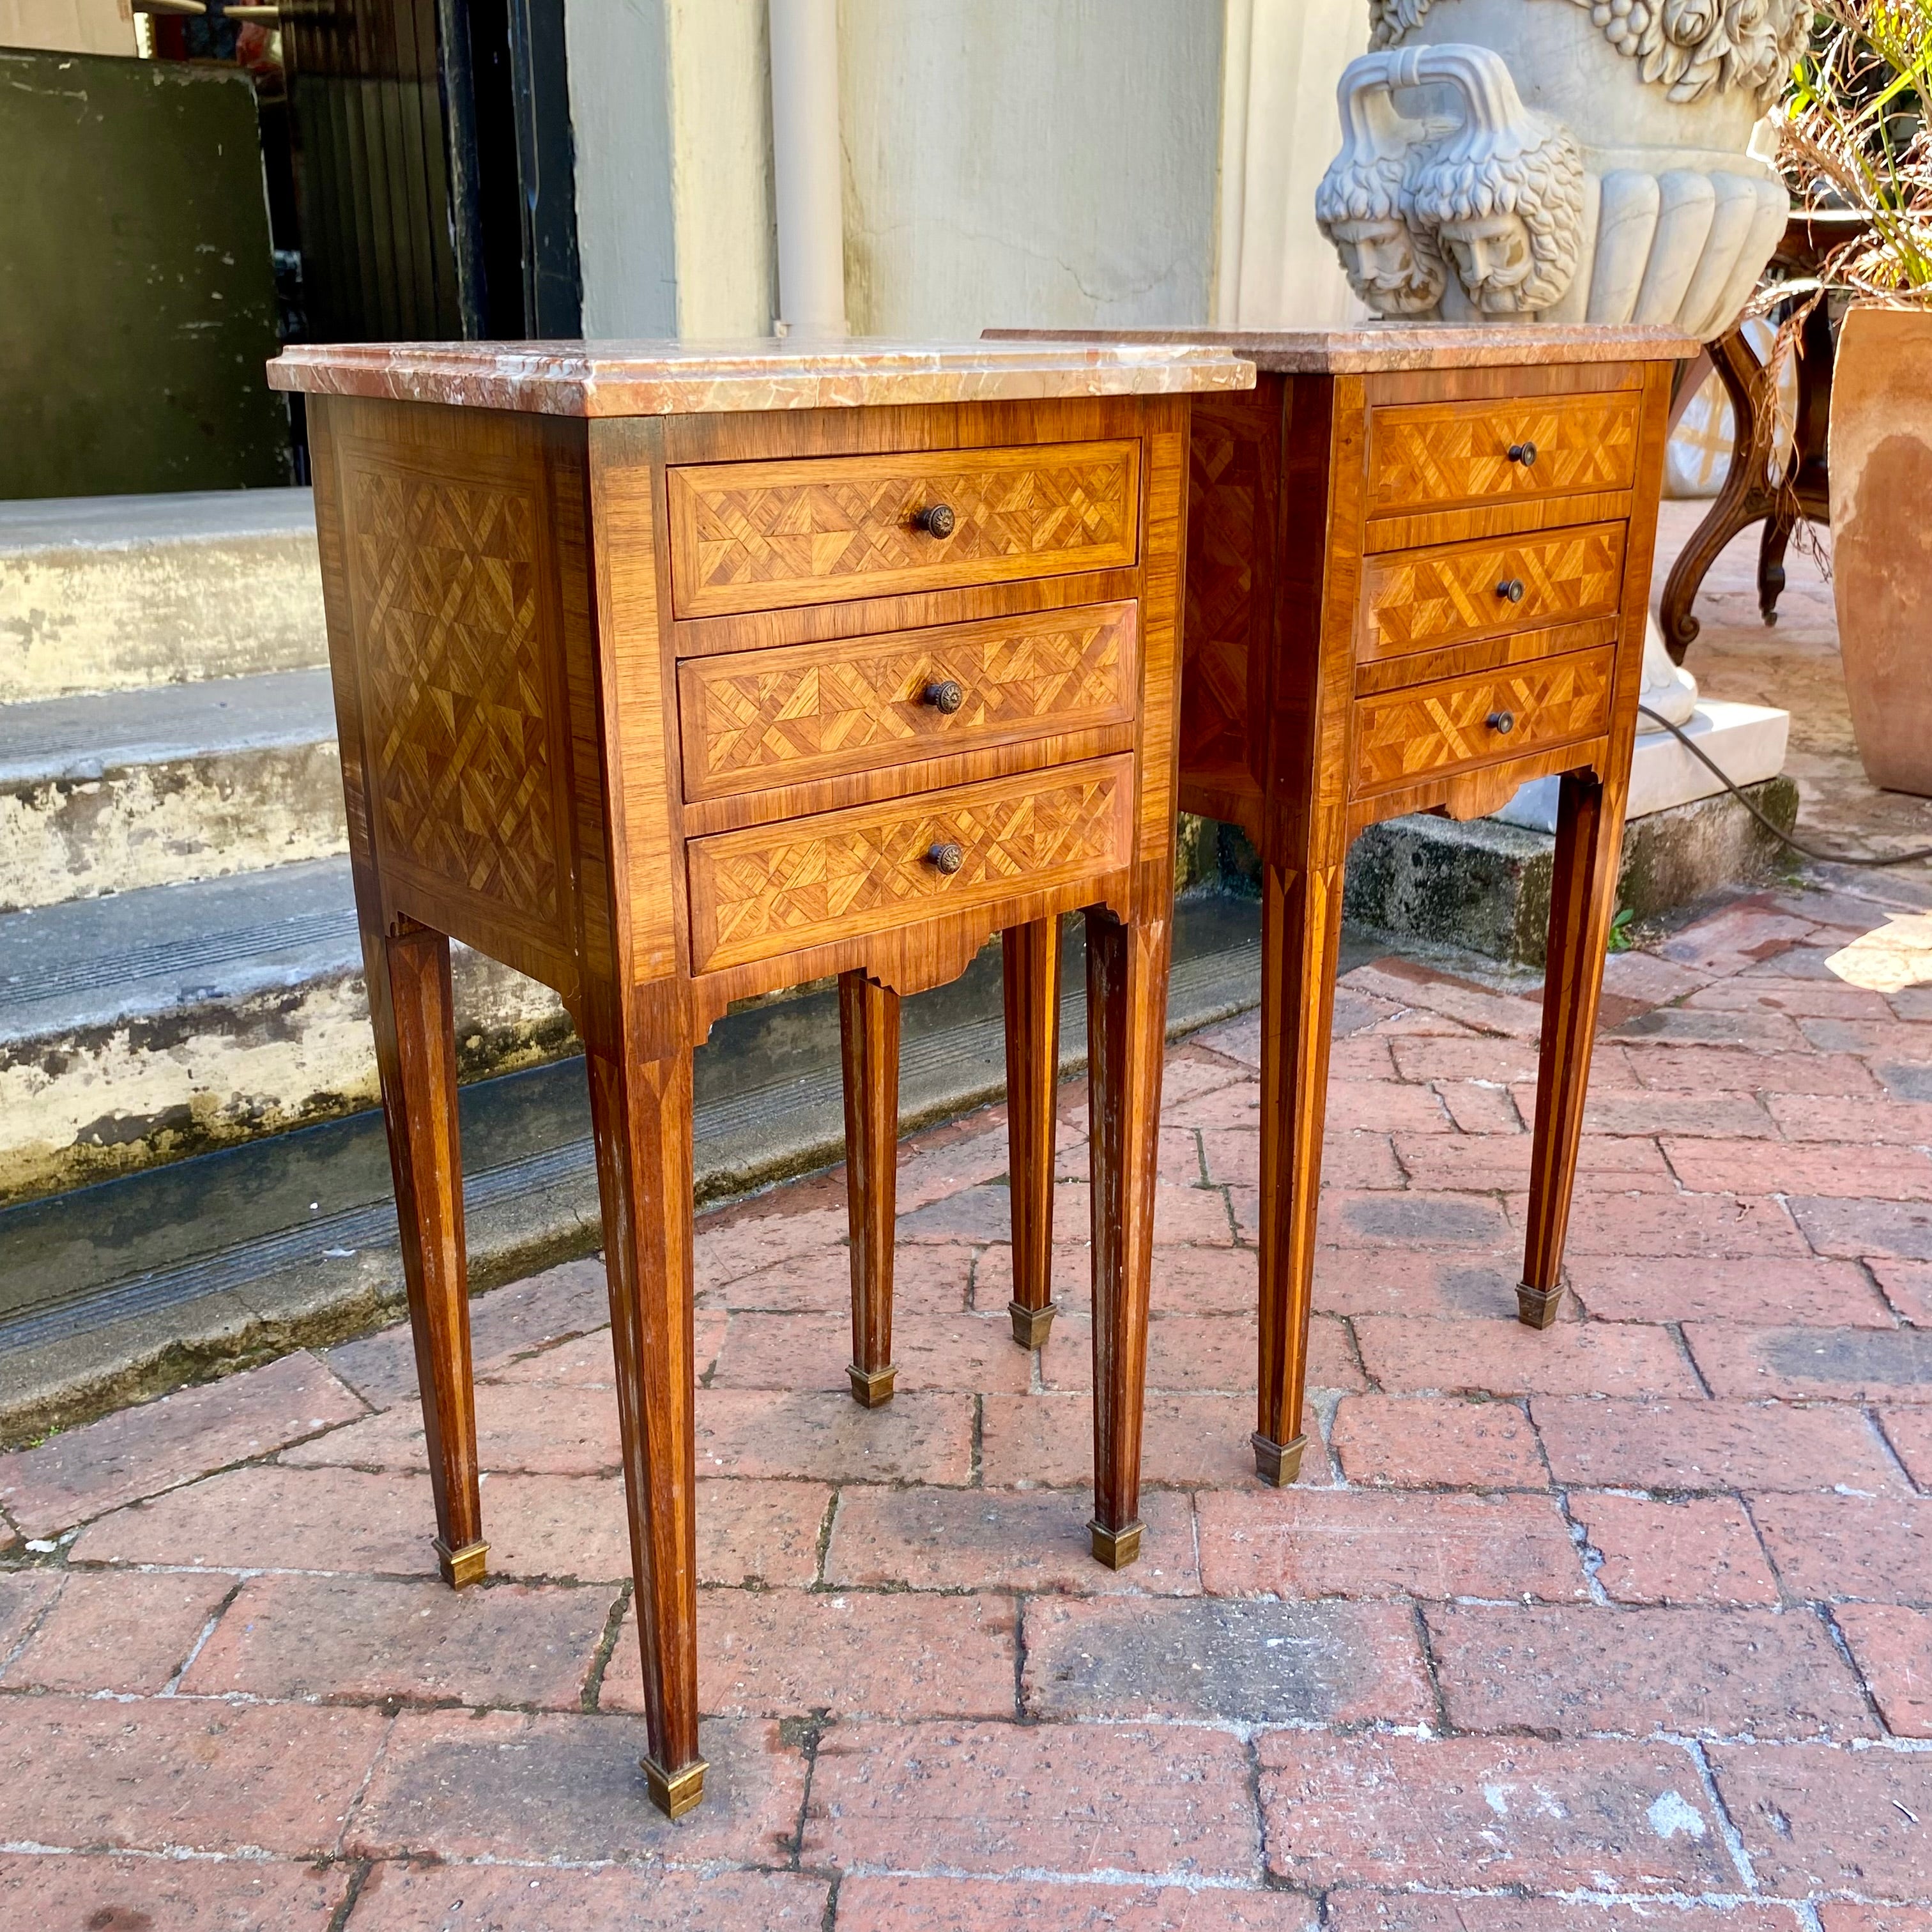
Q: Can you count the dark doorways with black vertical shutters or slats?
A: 1